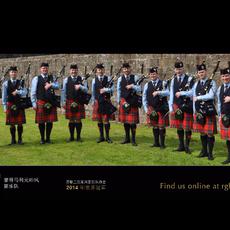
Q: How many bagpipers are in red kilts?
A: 9